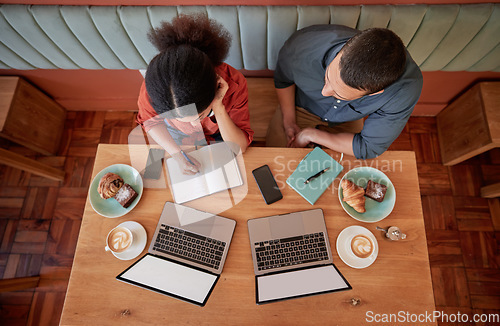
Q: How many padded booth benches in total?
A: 1